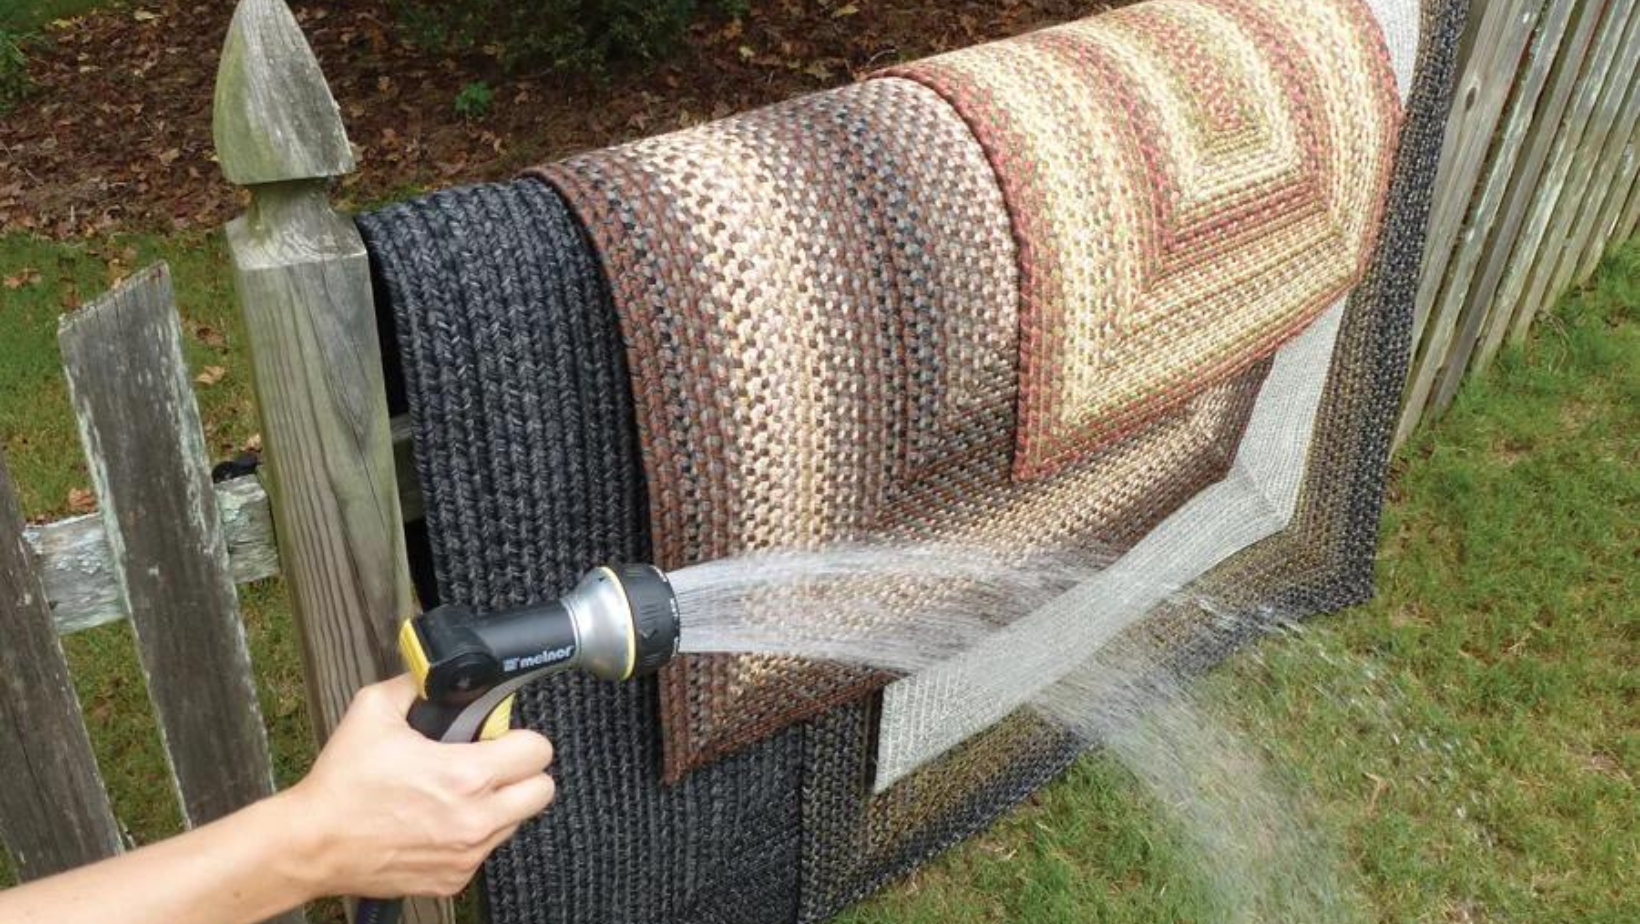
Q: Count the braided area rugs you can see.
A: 5